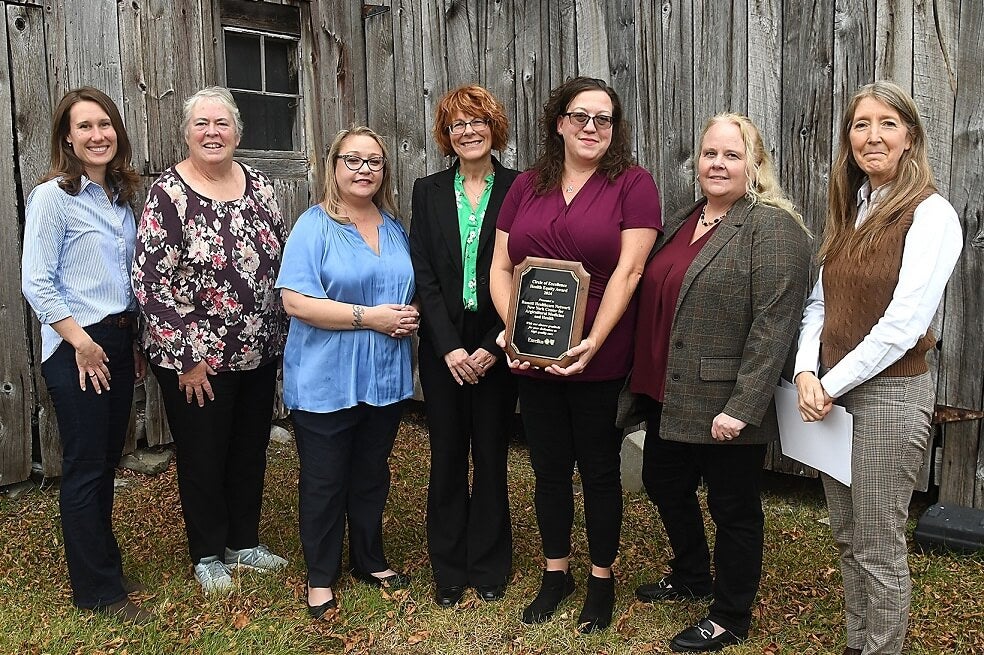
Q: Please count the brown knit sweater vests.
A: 1